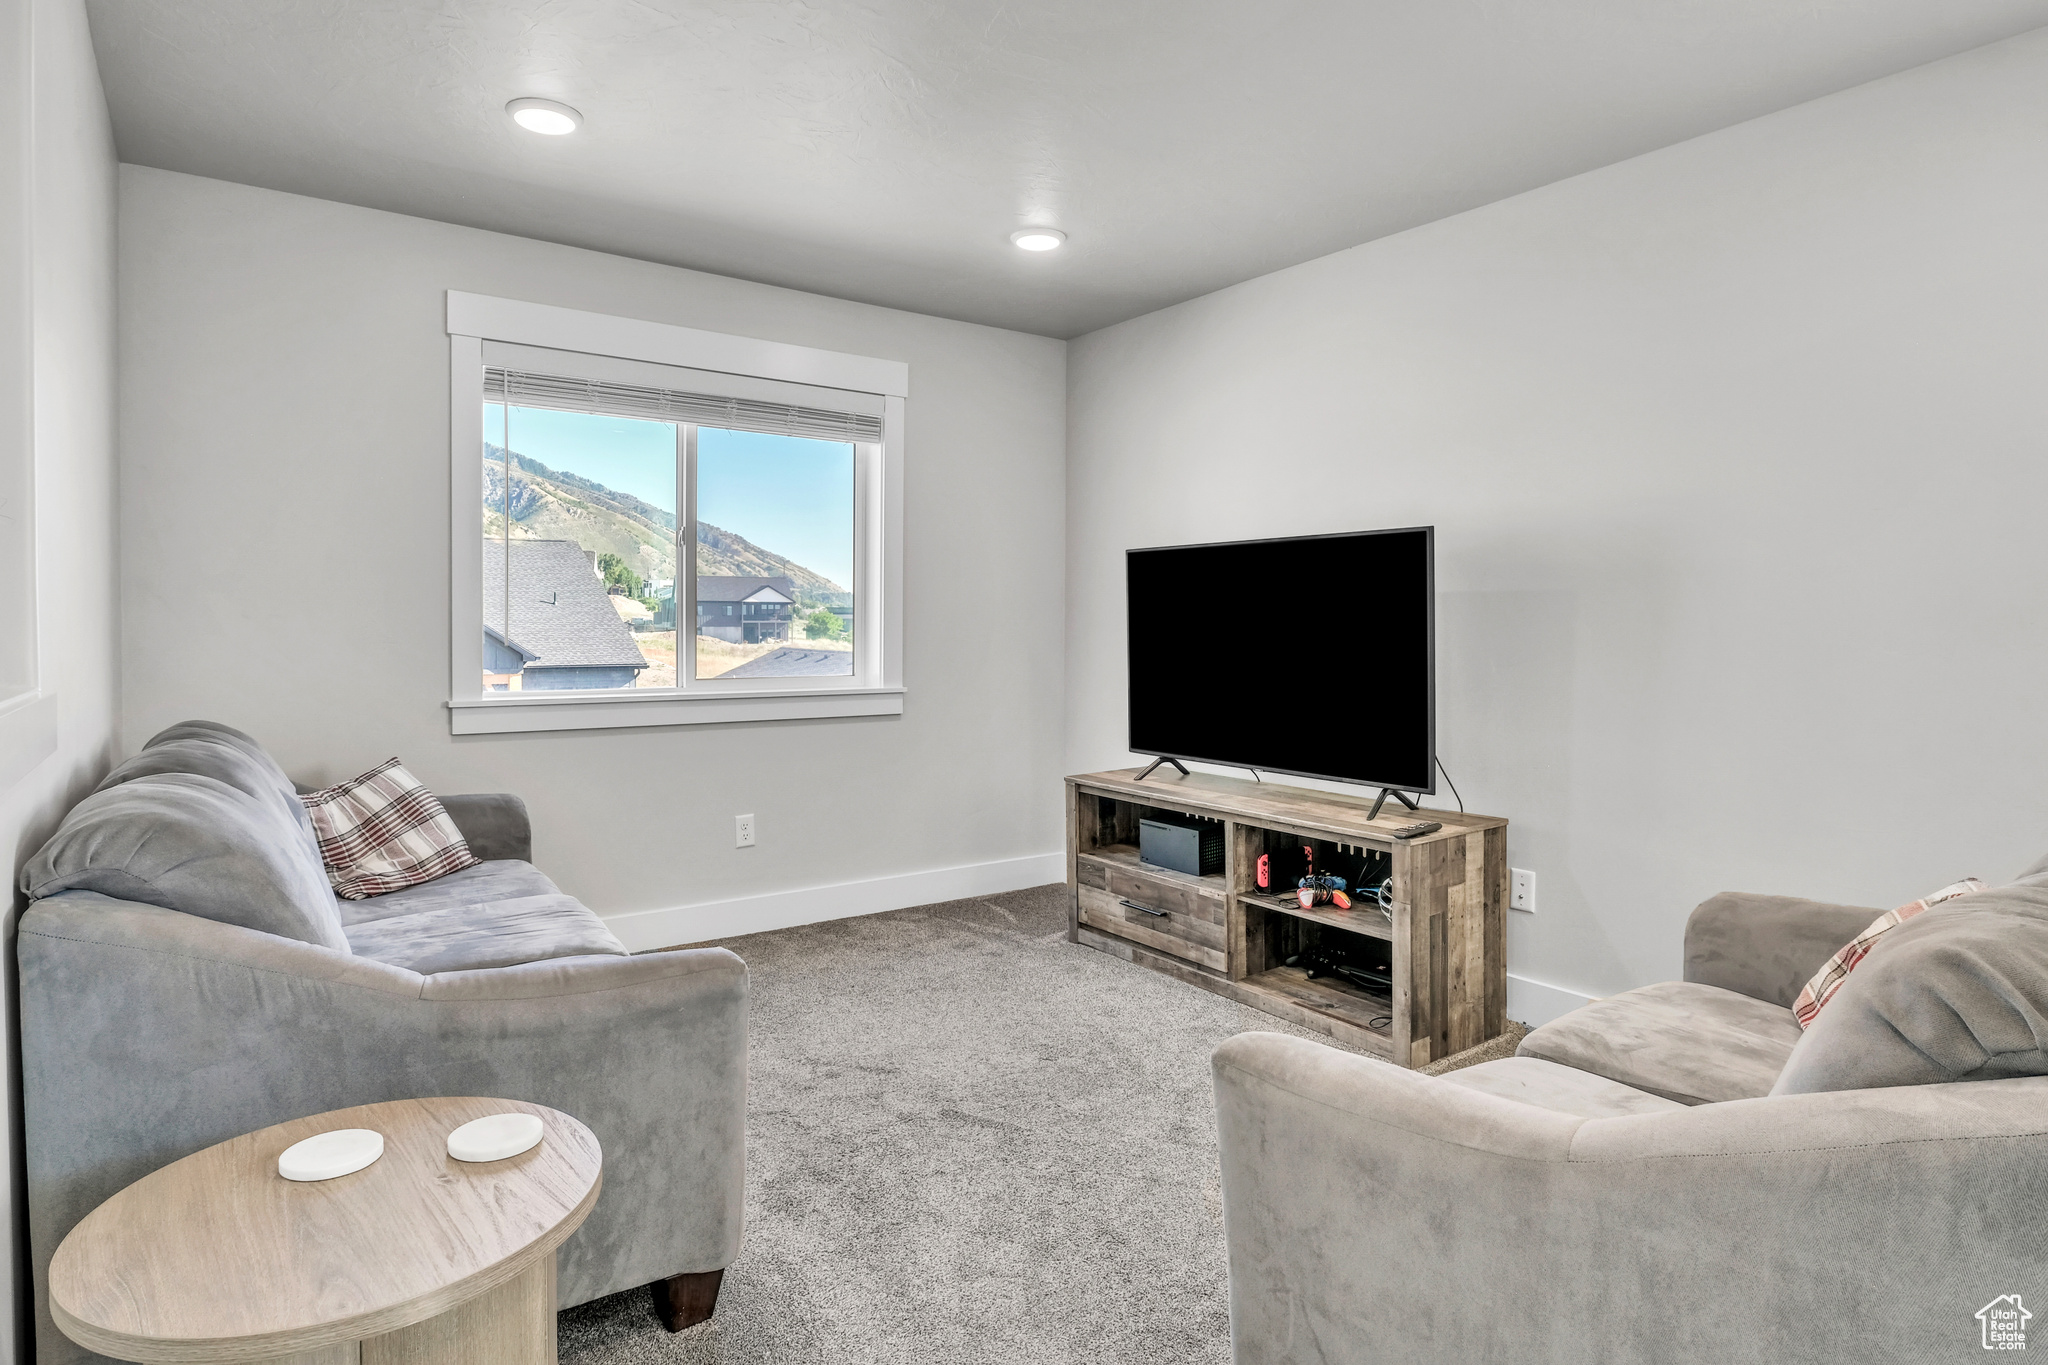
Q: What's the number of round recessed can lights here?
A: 2